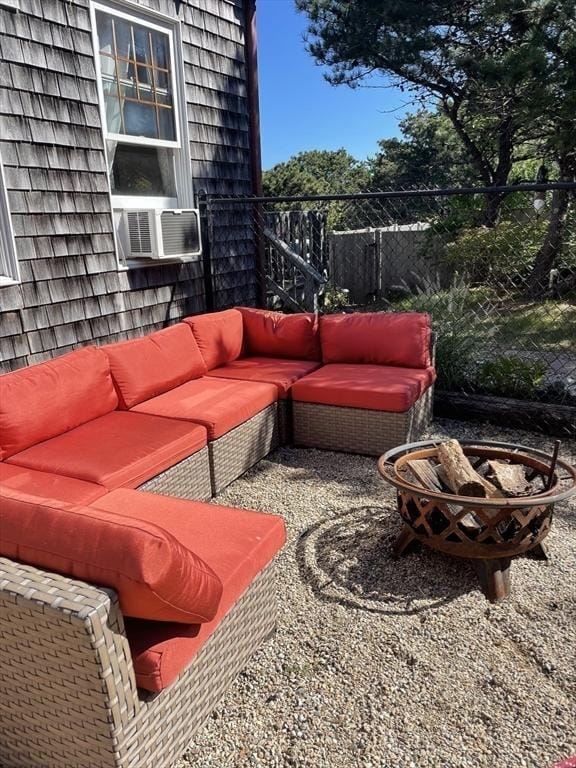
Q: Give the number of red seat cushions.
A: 6